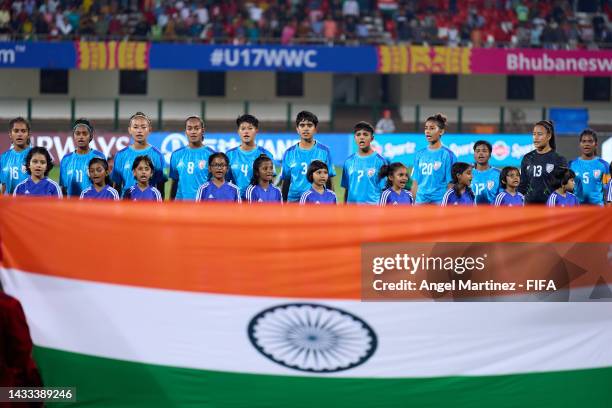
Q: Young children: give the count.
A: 10